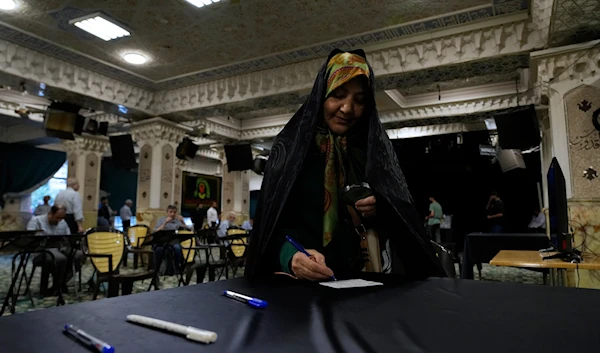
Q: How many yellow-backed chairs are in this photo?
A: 4